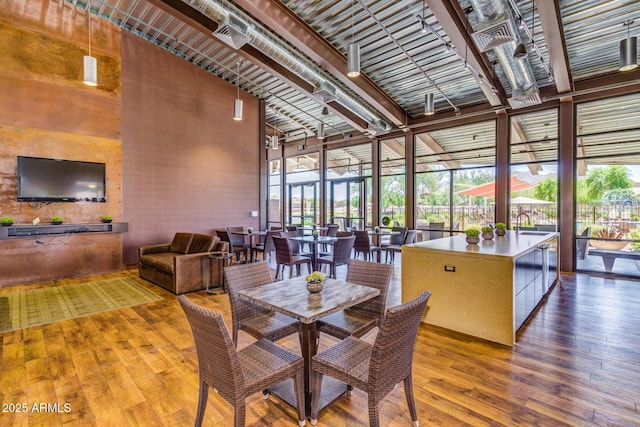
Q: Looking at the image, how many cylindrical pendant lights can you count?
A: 7